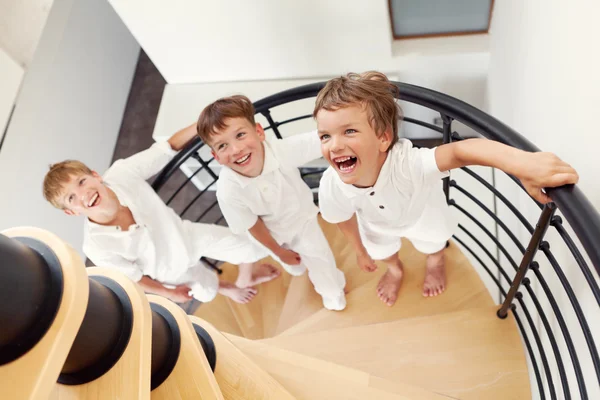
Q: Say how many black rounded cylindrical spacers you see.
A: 4